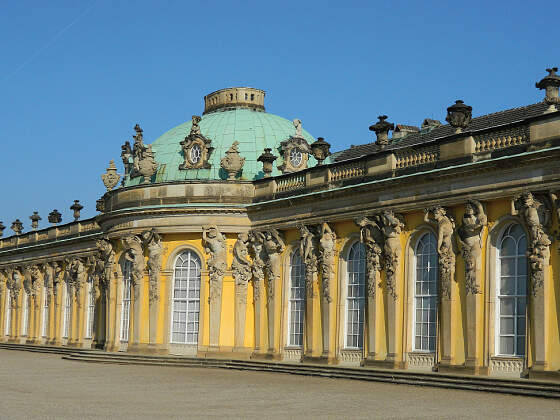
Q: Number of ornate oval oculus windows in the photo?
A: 2